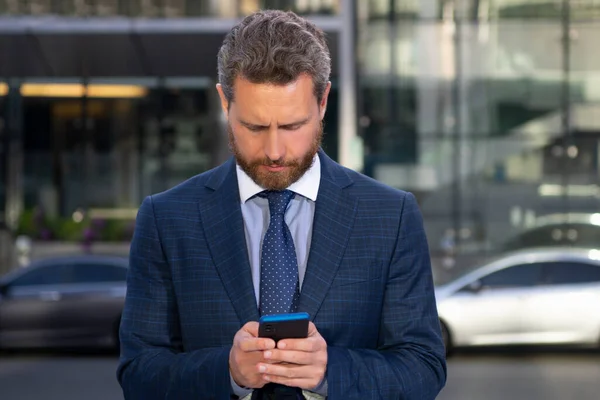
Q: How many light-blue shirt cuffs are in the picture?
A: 2